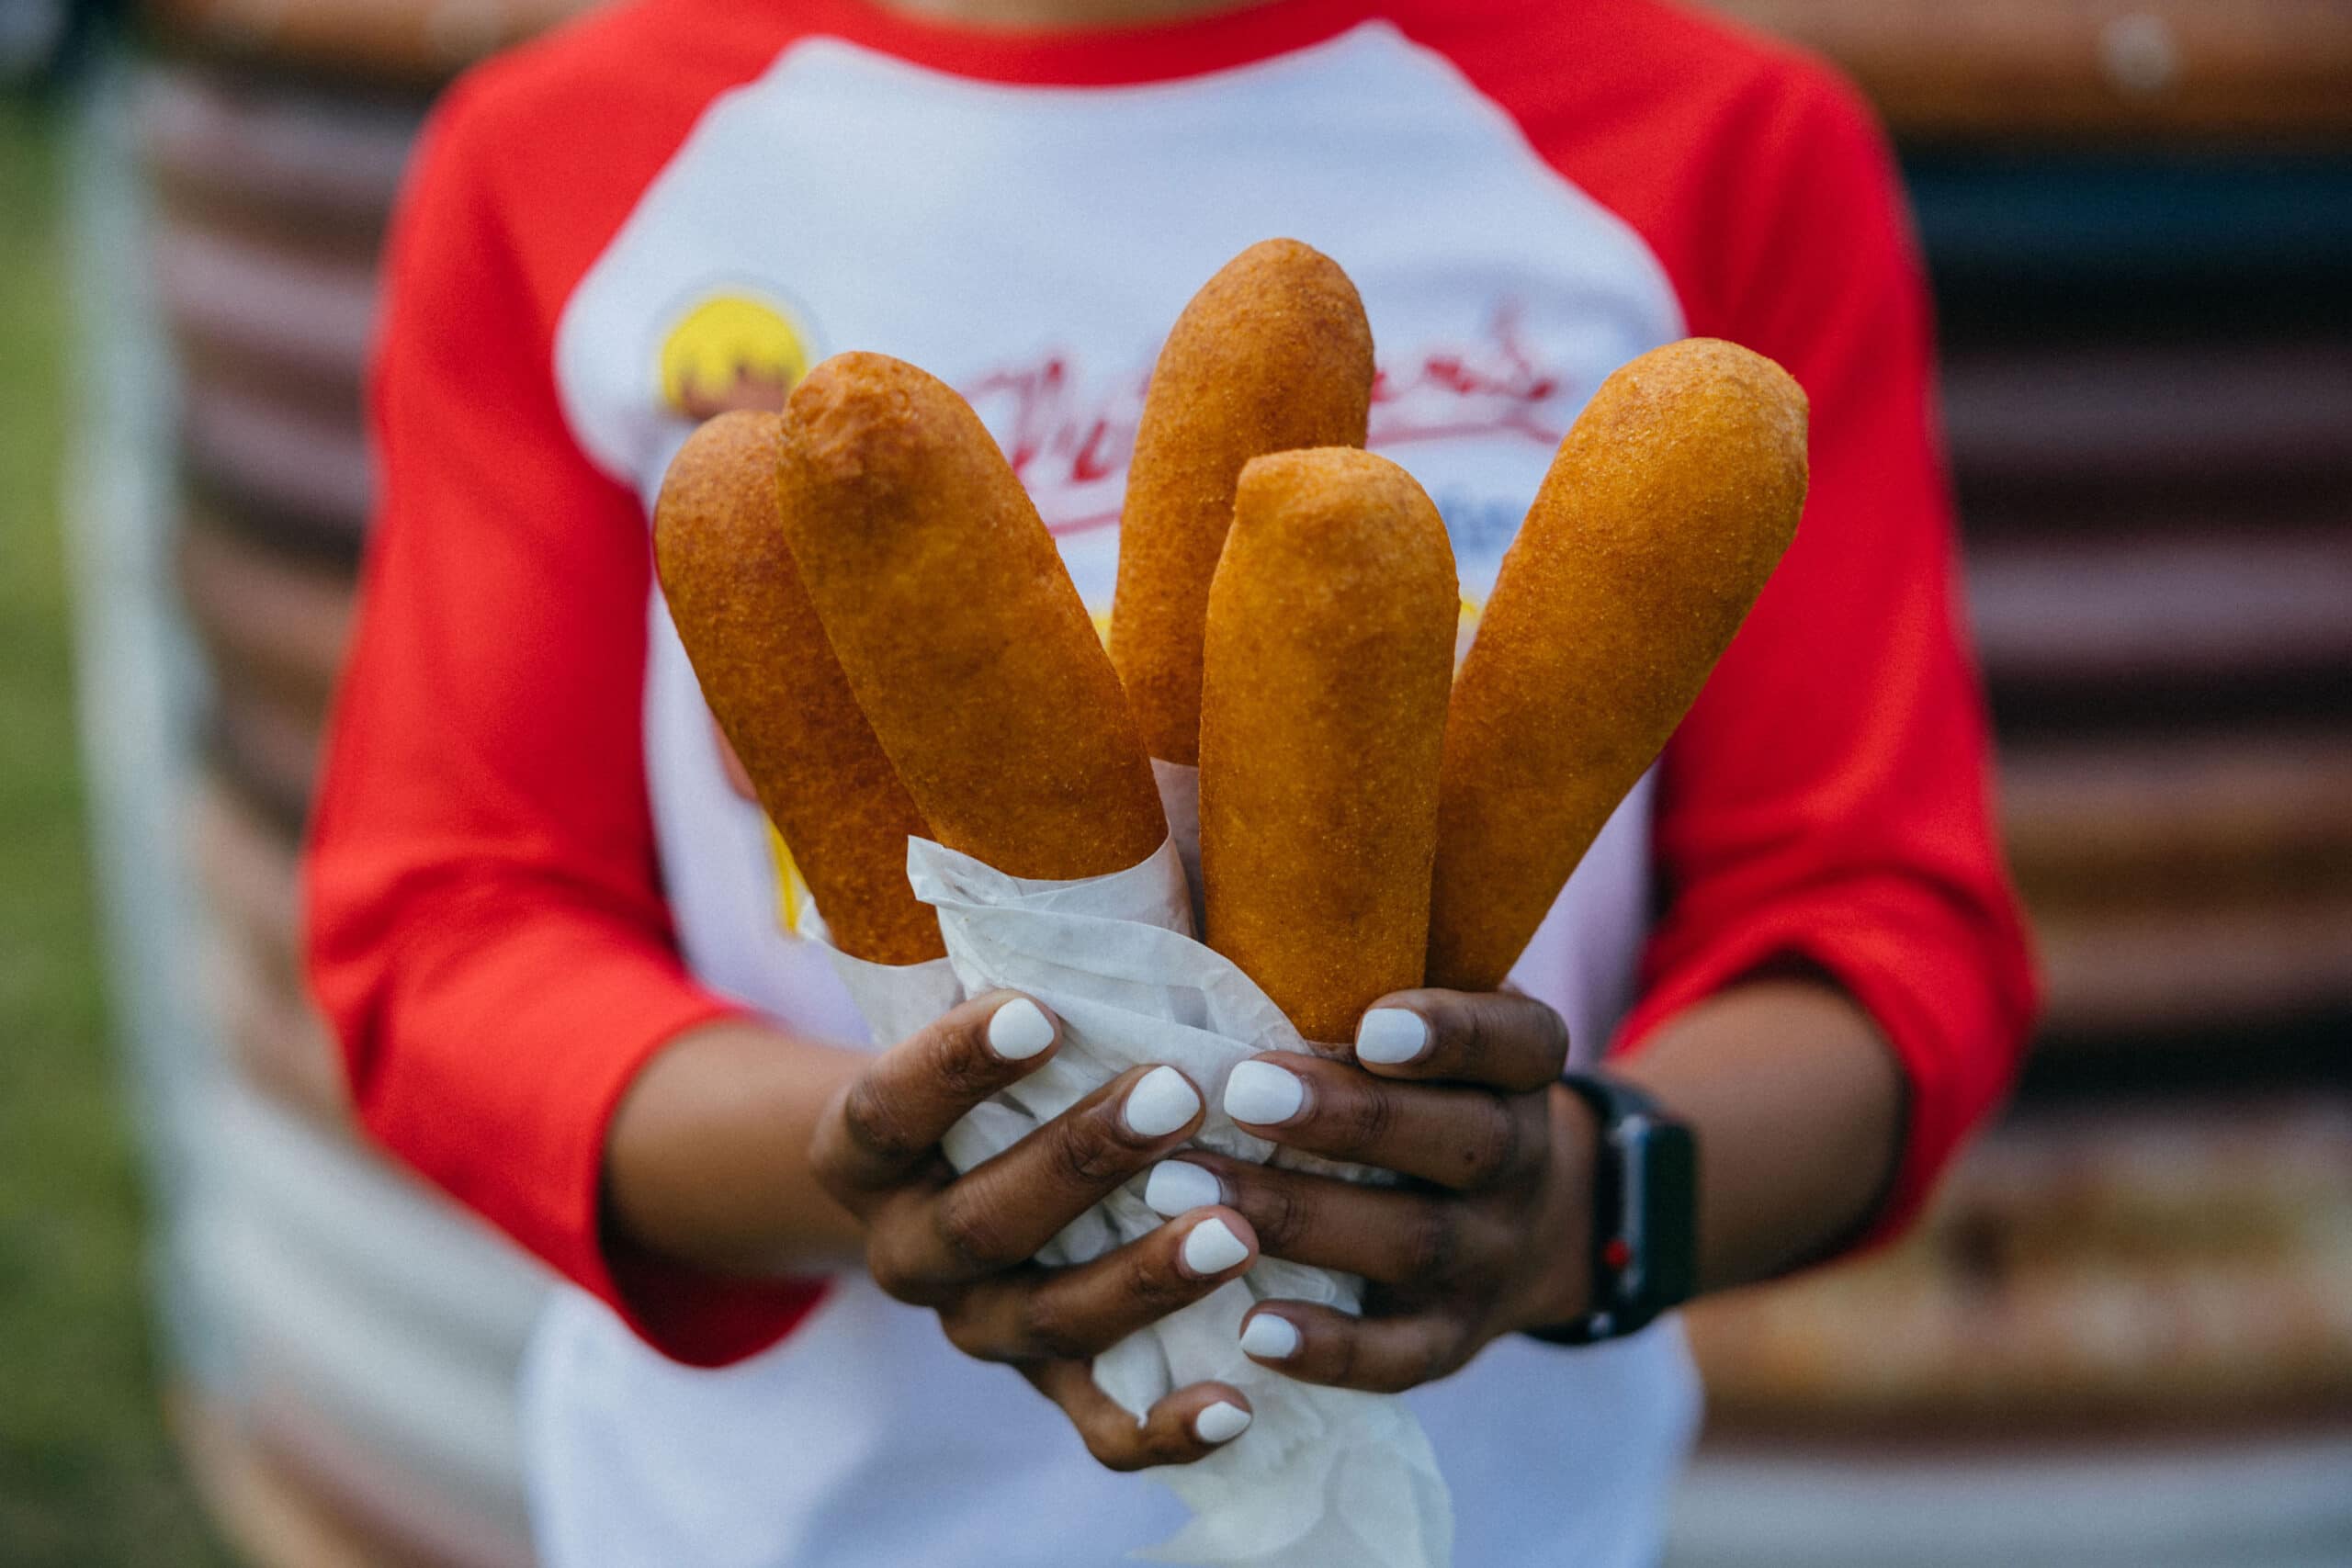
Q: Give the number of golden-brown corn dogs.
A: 5